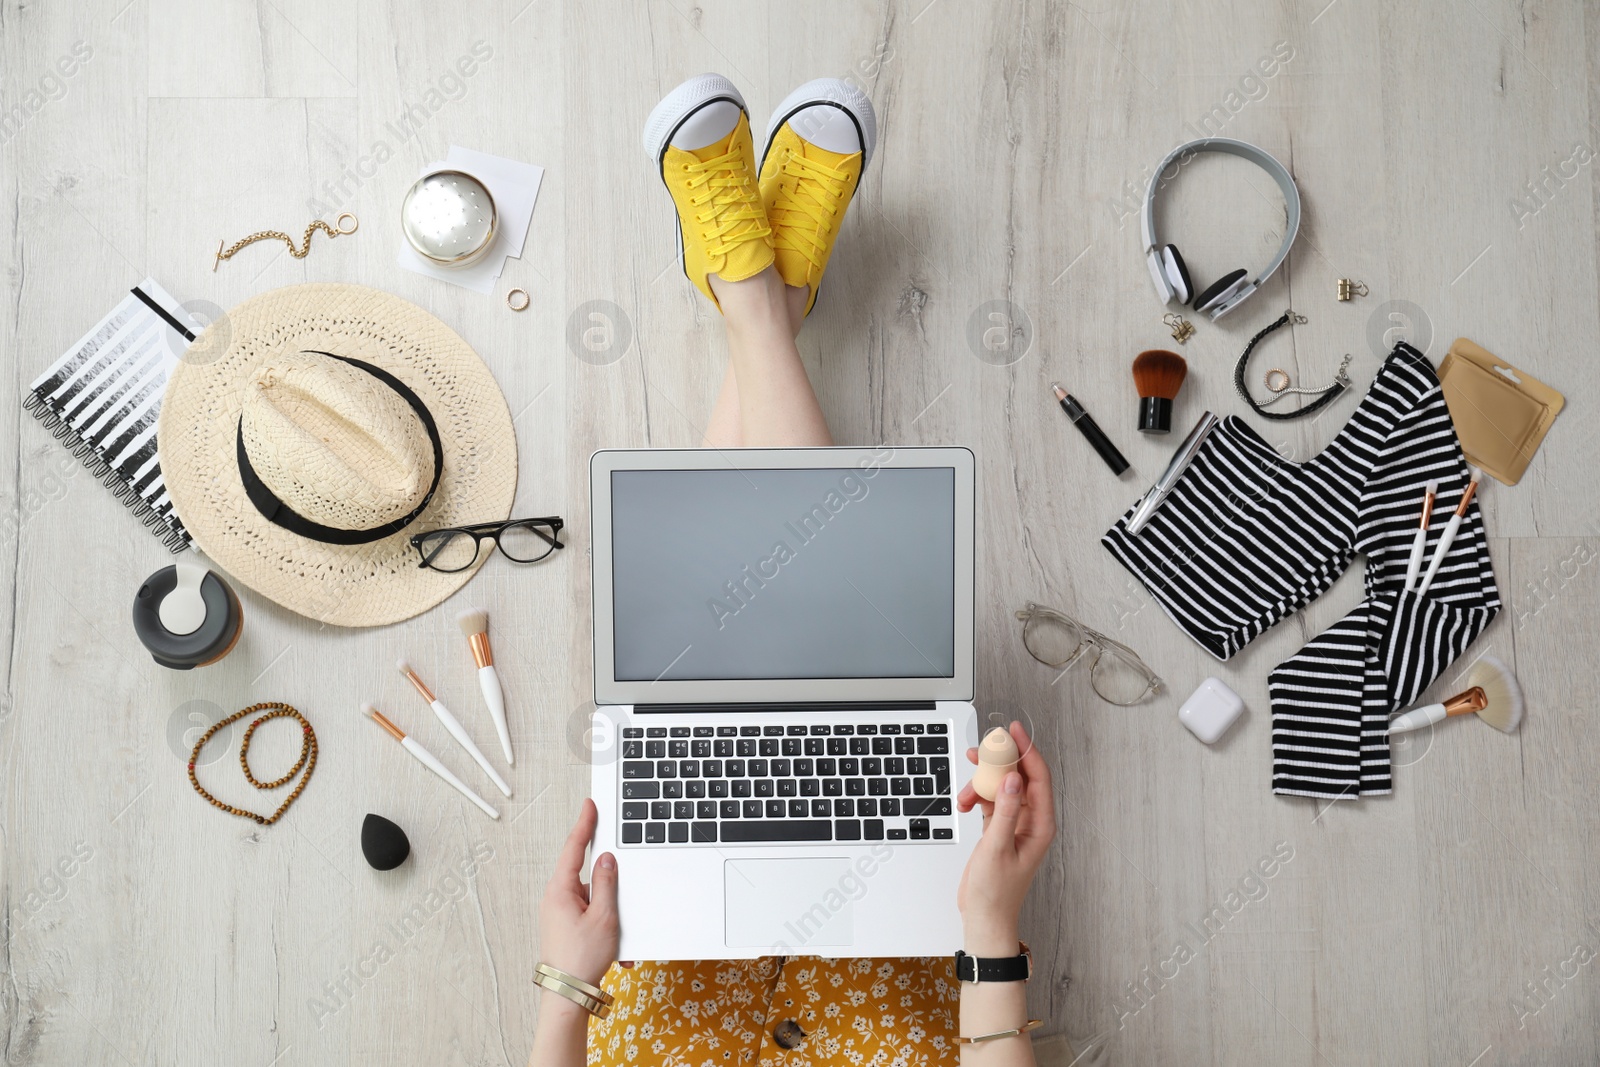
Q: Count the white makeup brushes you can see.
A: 6